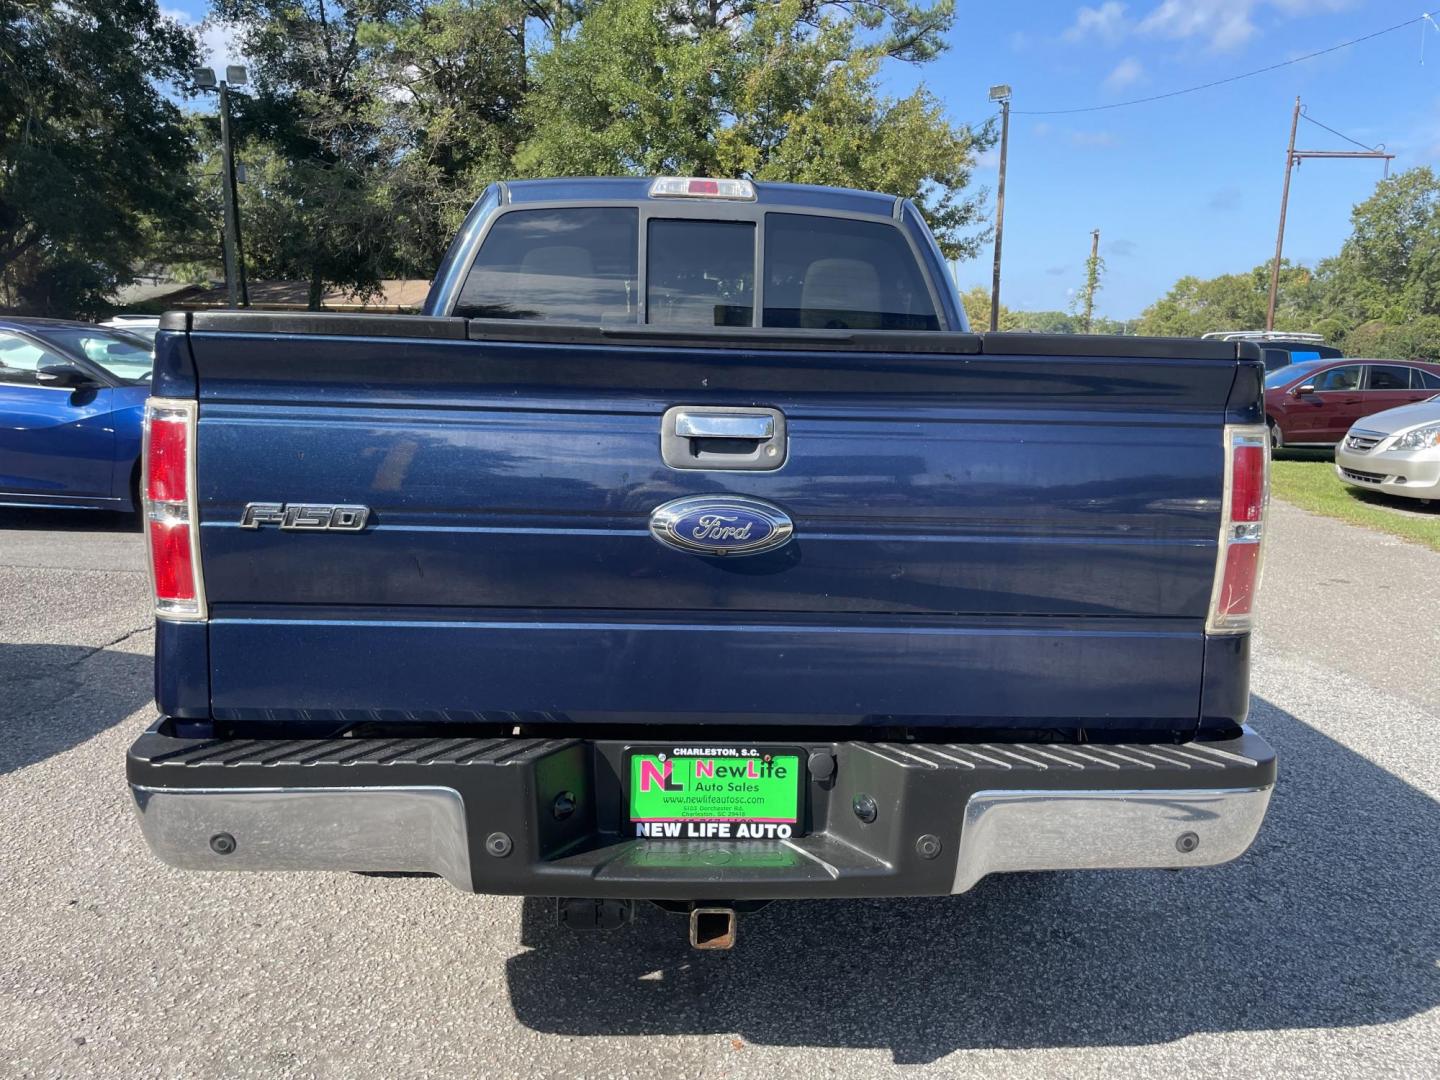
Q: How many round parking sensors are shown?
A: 4